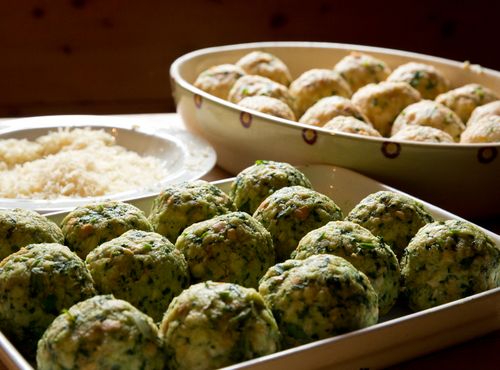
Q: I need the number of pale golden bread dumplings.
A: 15